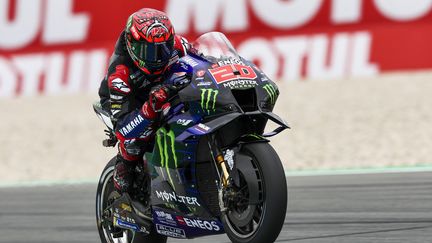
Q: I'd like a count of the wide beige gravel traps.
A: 1